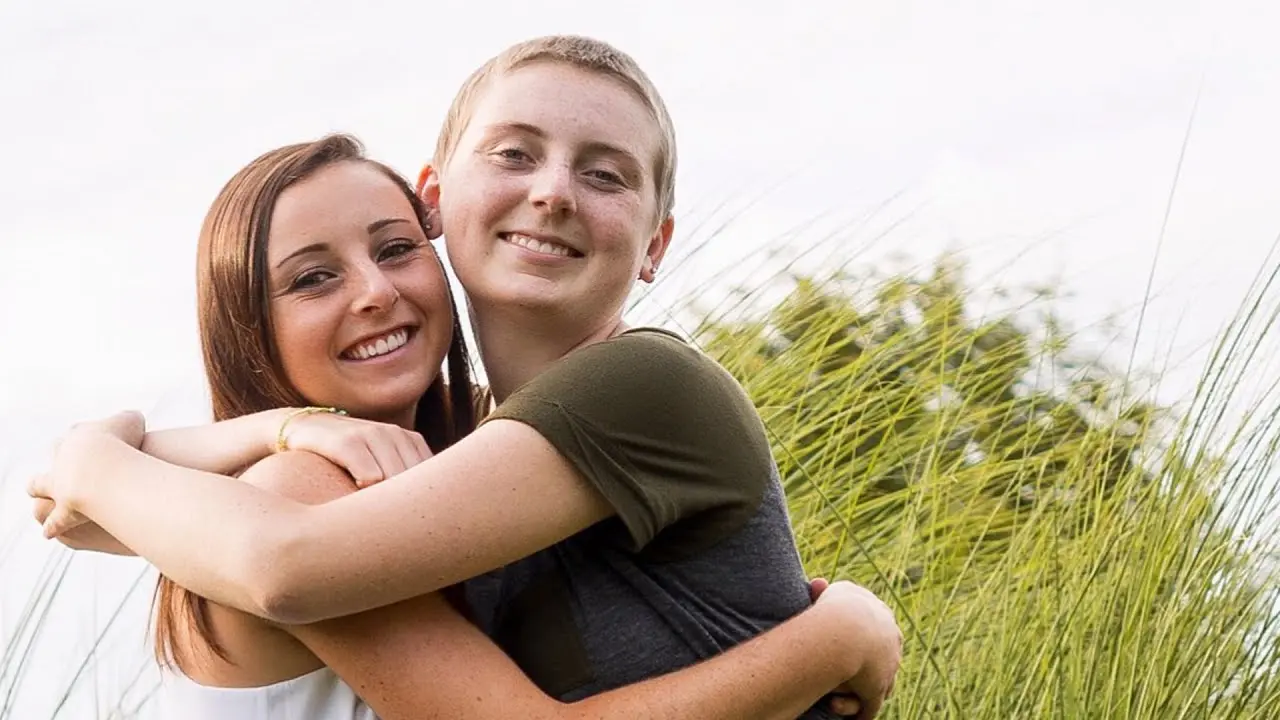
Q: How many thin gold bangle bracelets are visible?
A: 1